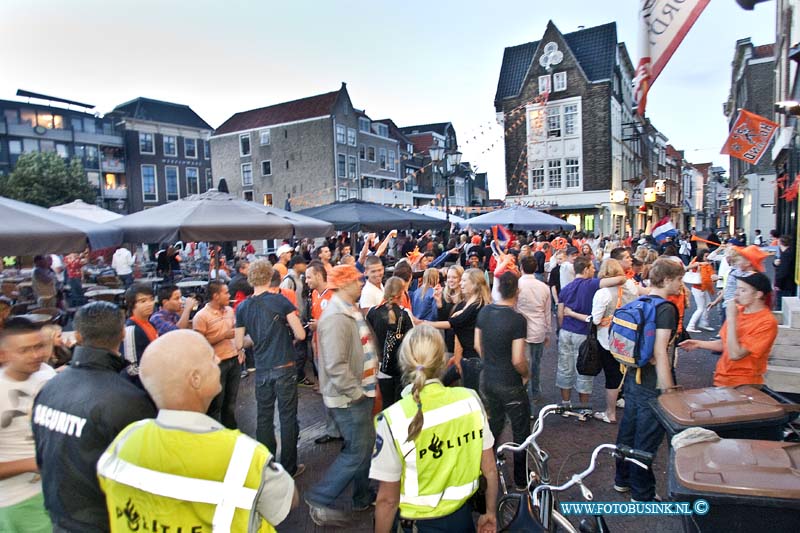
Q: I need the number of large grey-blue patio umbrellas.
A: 4